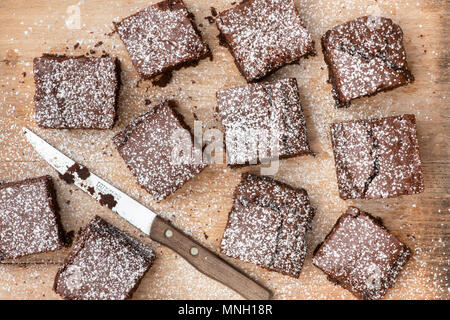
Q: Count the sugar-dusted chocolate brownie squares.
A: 11